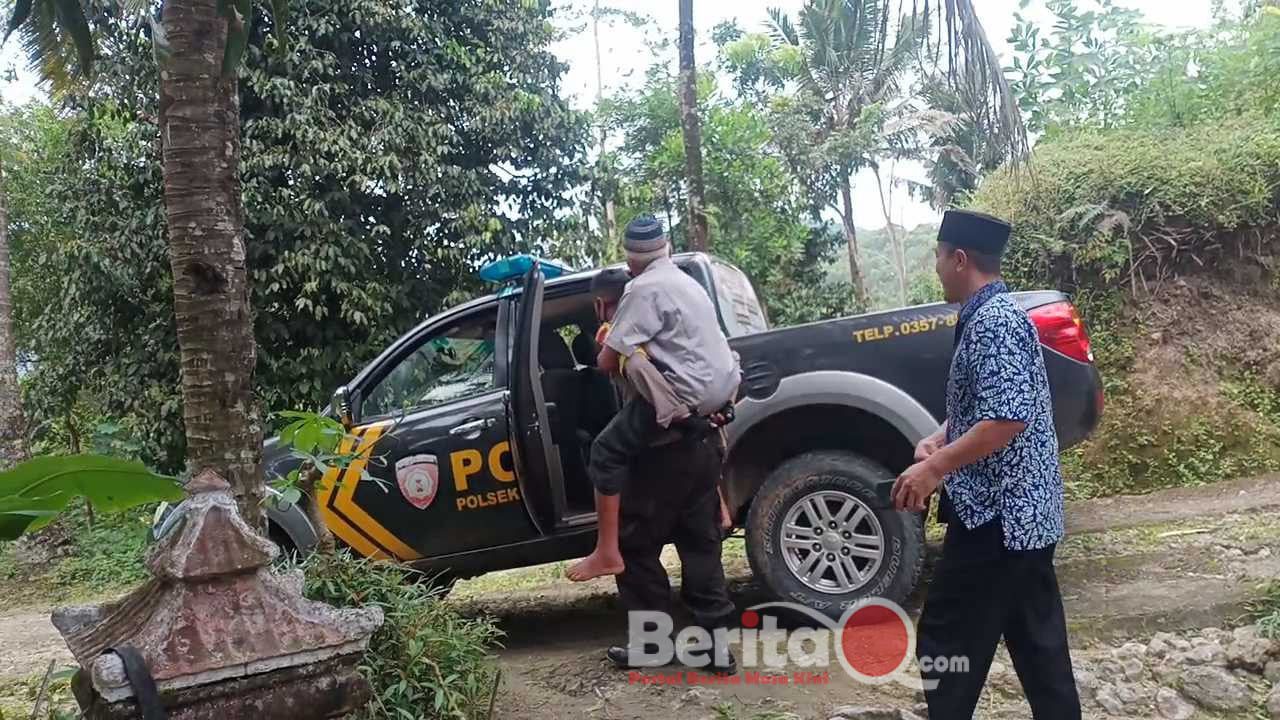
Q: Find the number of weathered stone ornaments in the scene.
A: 1